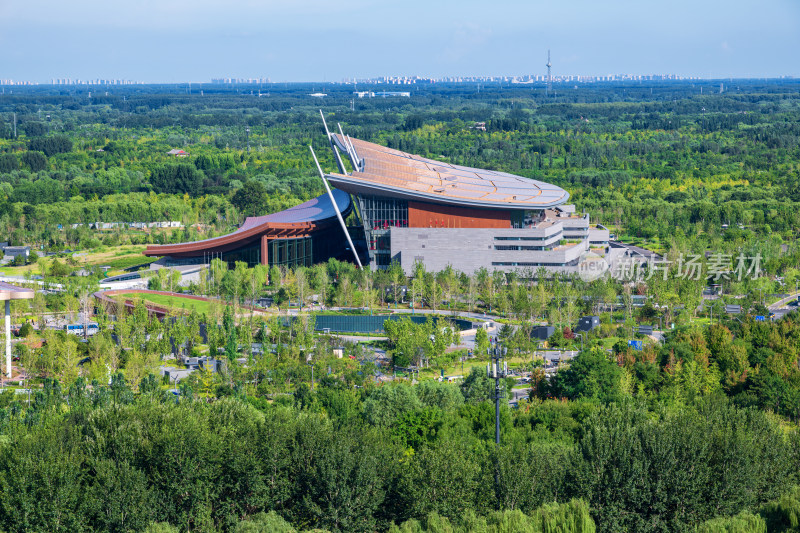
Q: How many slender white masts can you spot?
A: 5